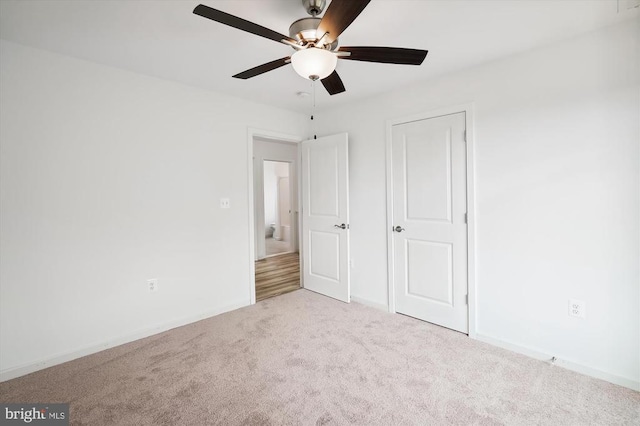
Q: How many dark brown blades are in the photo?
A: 5